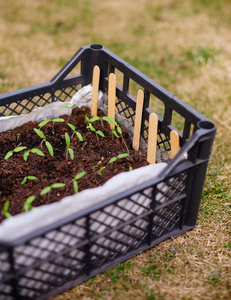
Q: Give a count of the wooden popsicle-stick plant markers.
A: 5